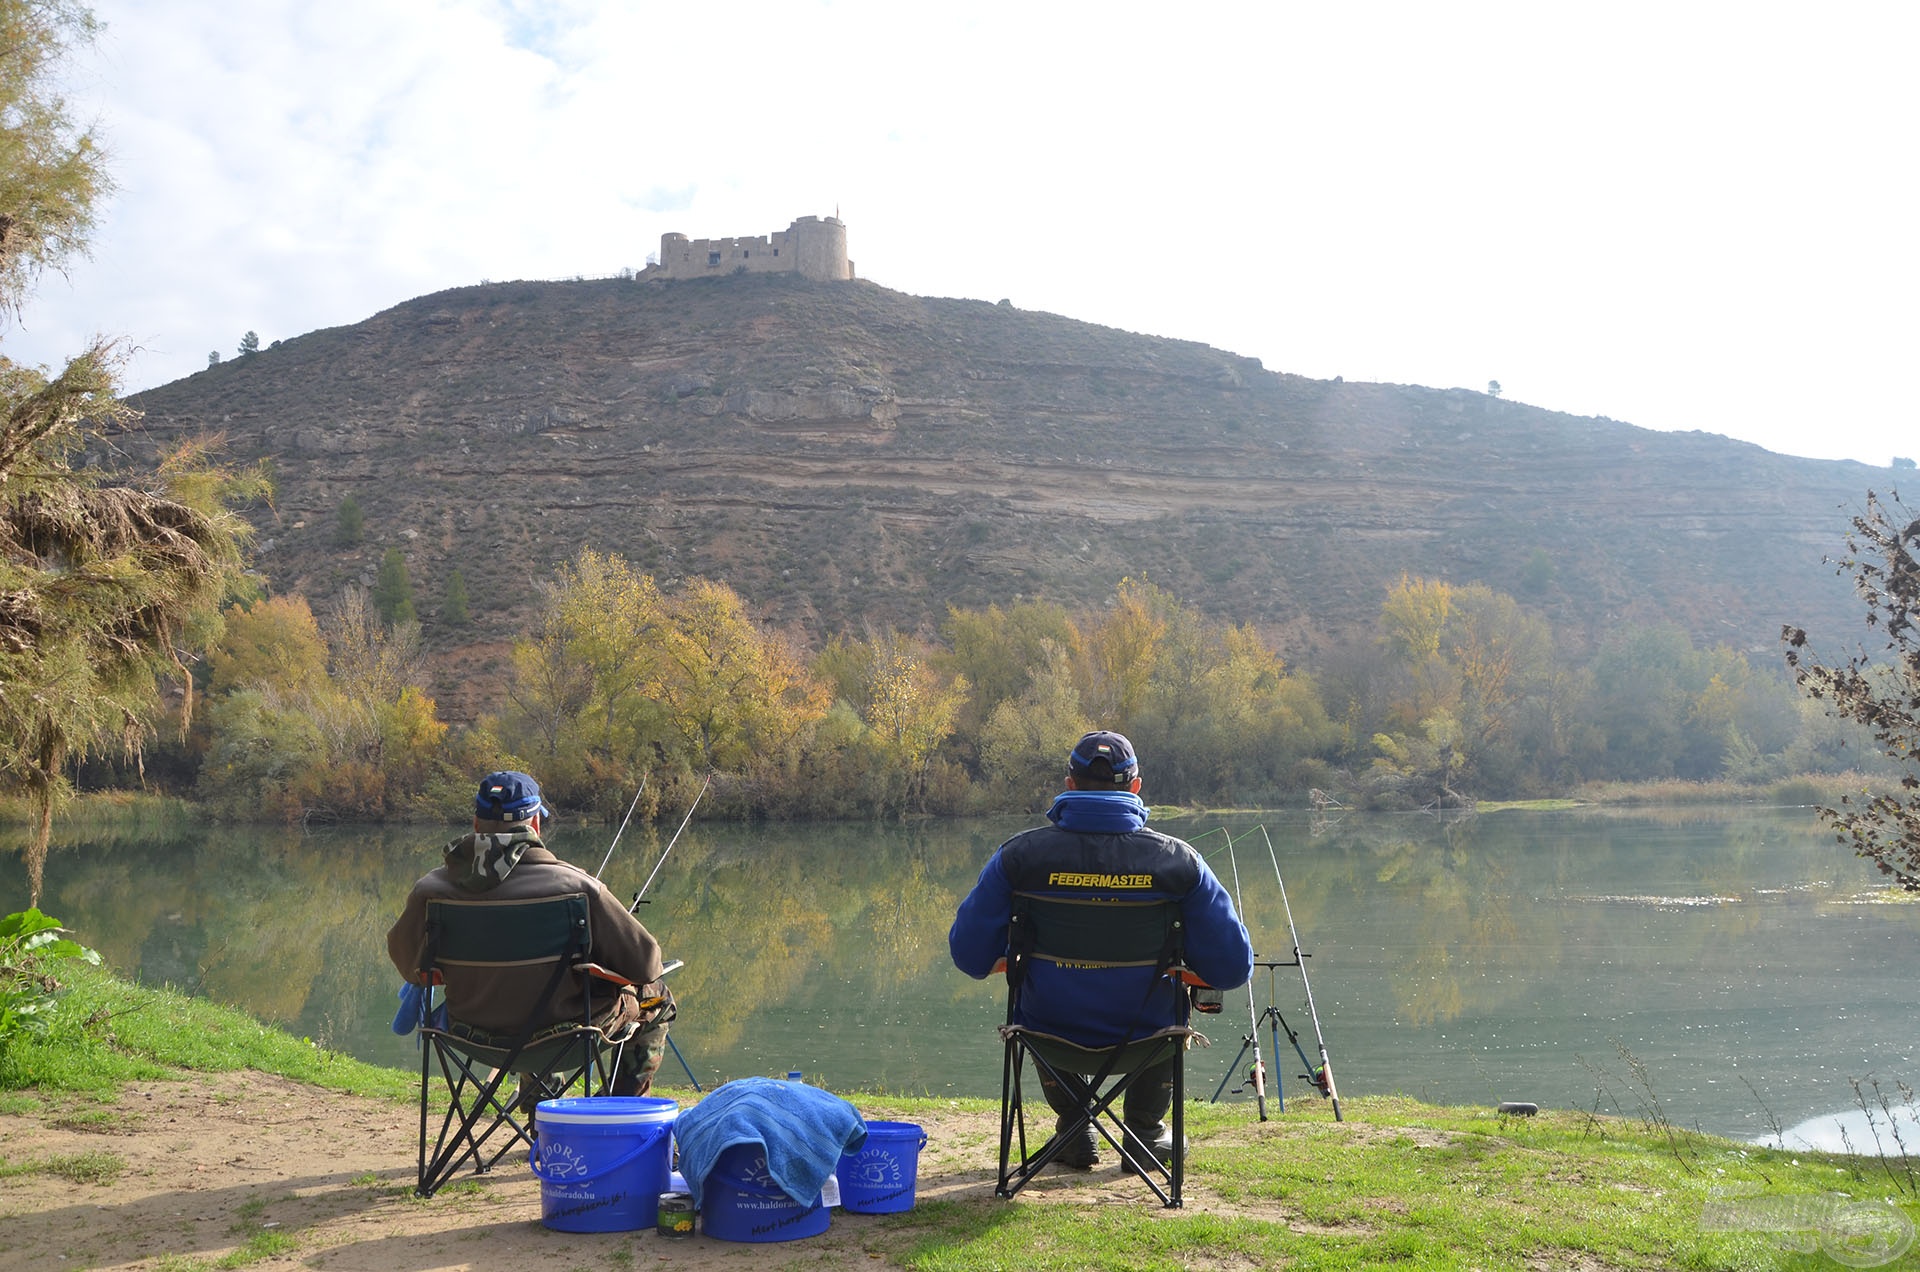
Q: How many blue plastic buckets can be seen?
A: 3